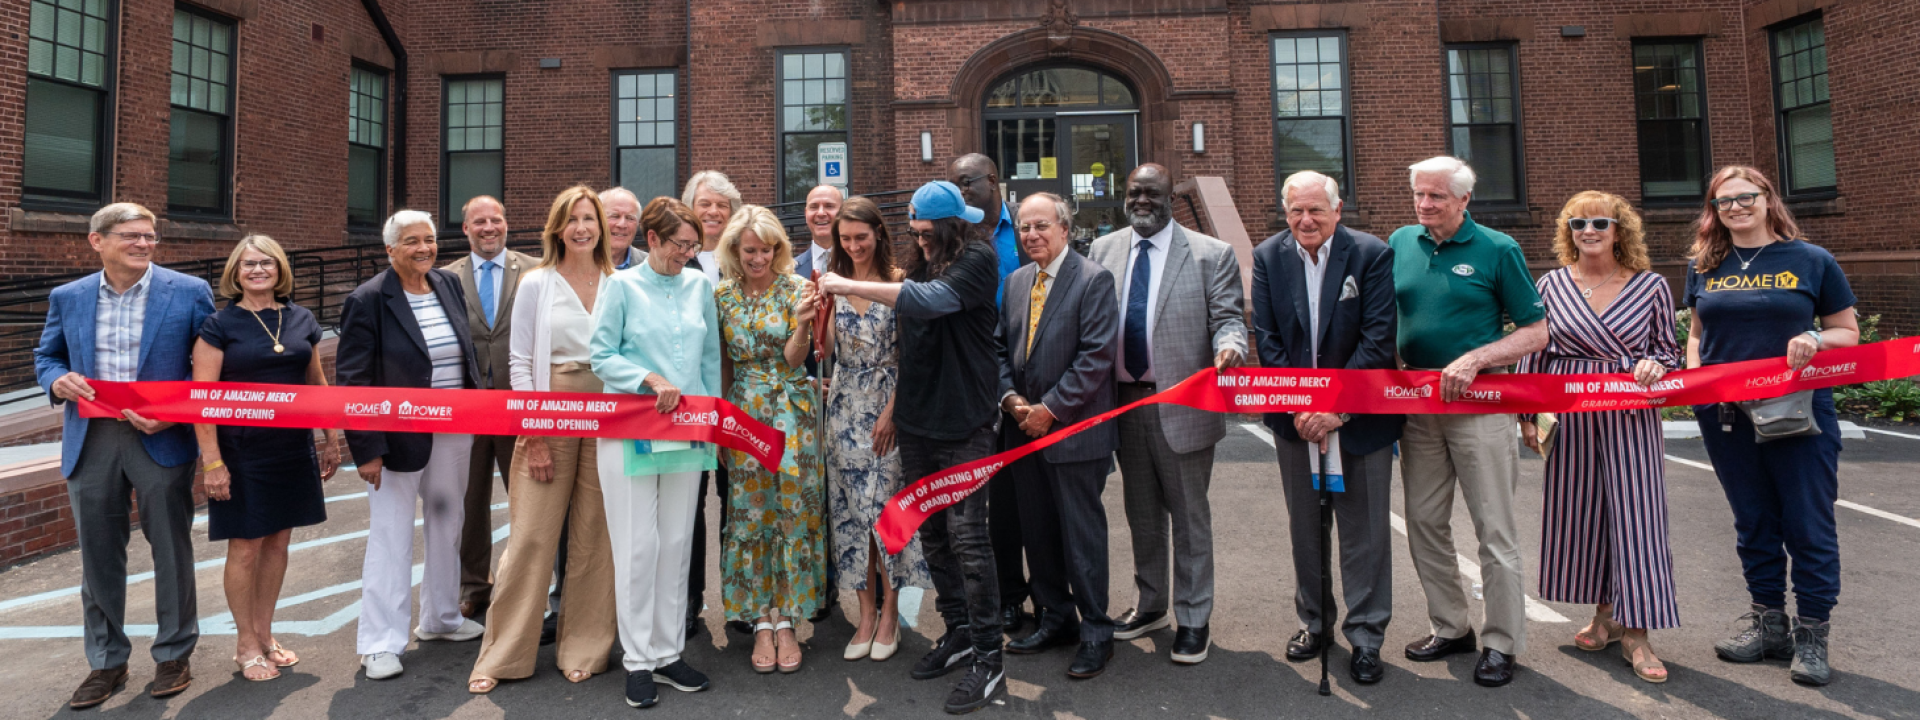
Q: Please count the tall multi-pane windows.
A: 10